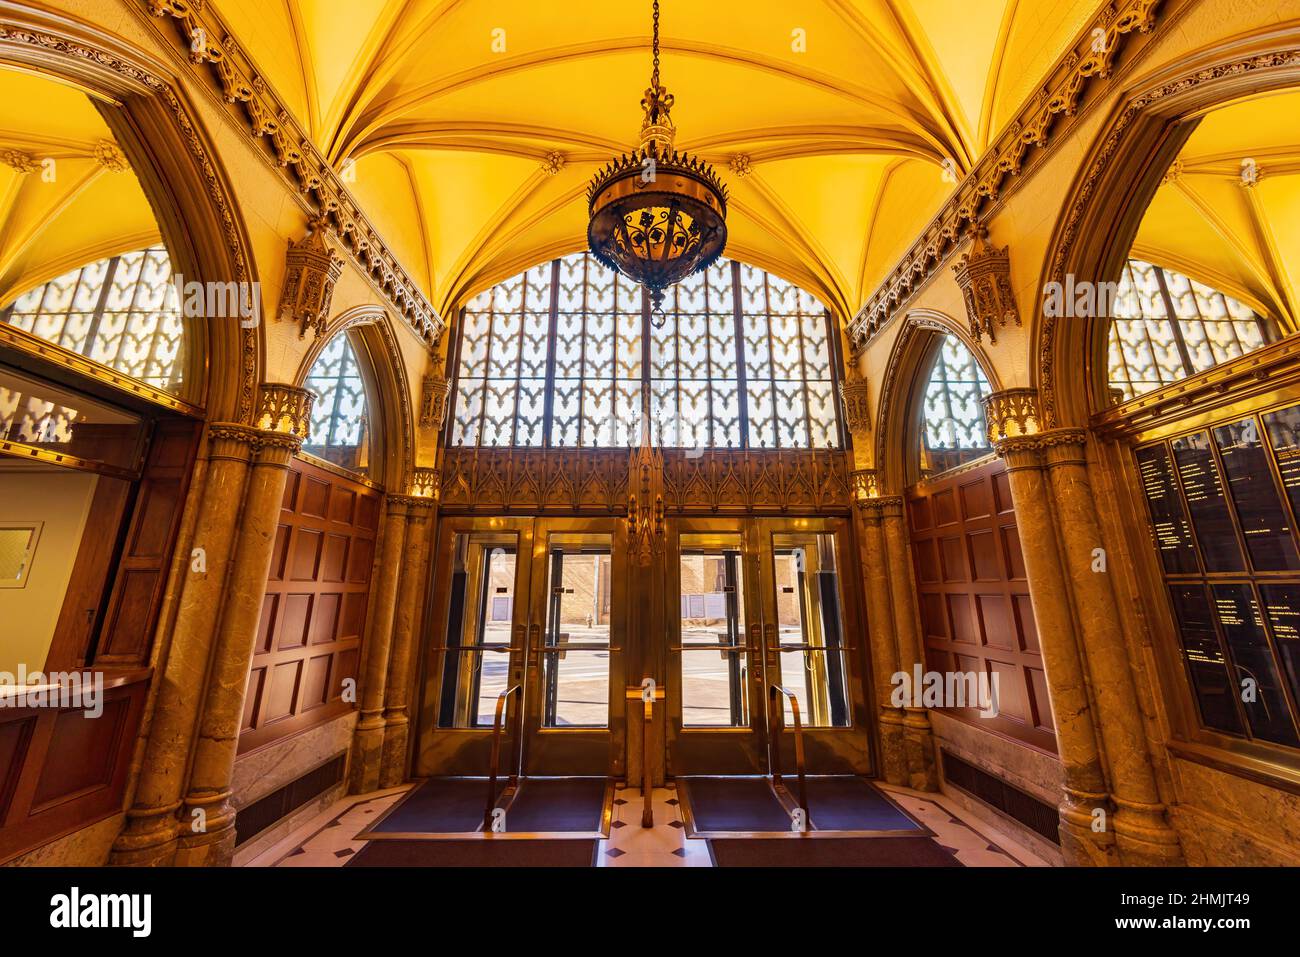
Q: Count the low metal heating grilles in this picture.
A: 2